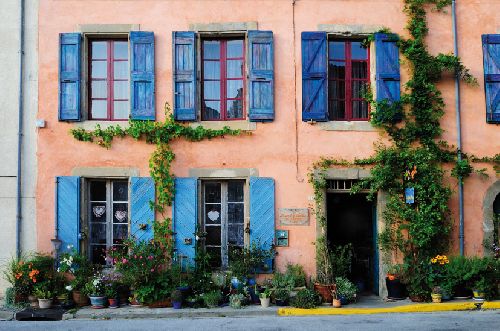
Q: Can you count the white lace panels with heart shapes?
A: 3